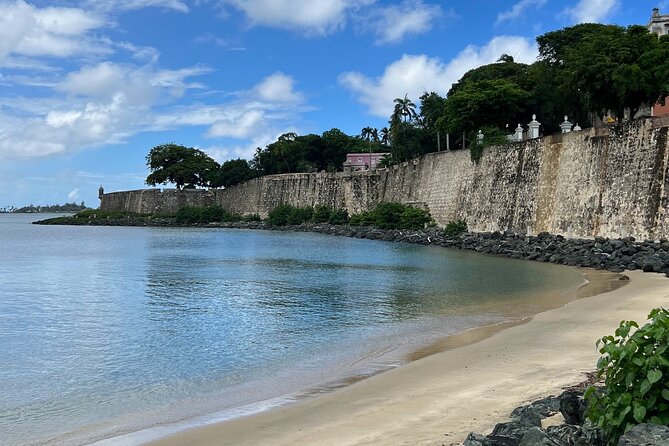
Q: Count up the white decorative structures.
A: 5